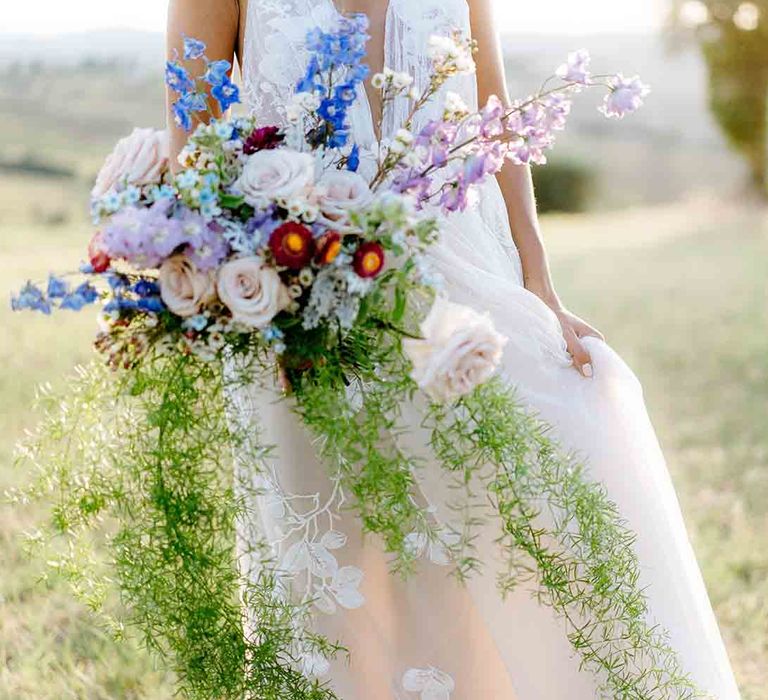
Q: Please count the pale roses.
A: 6